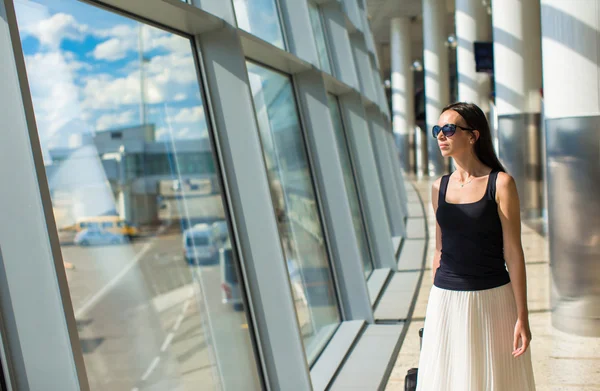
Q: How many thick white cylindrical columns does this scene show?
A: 5